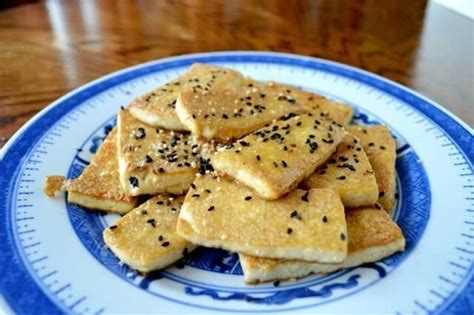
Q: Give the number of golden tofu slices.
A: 11